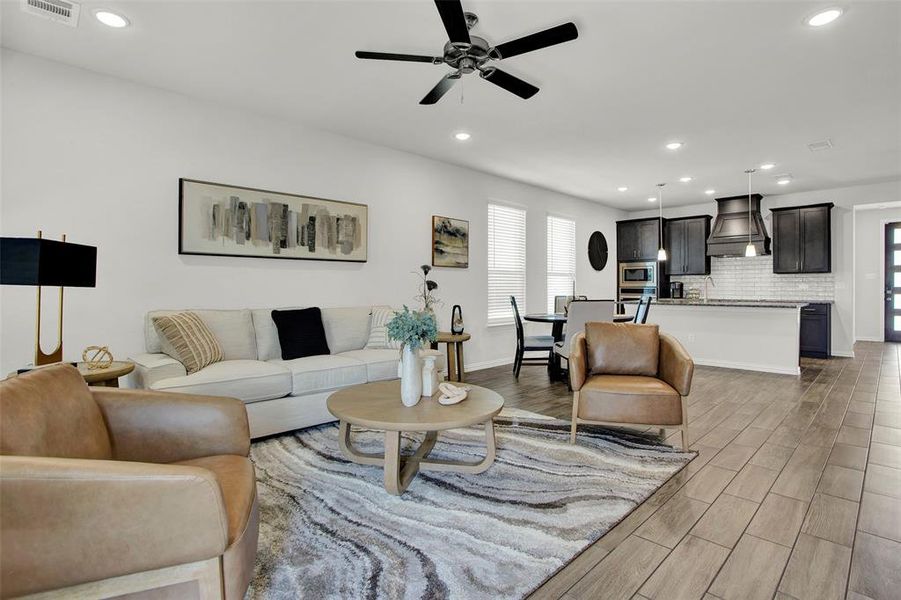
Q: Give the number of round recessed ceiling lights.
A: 10